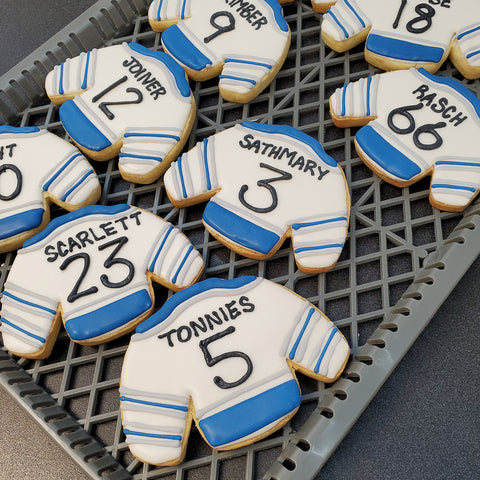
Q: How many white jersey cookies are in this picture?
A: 8